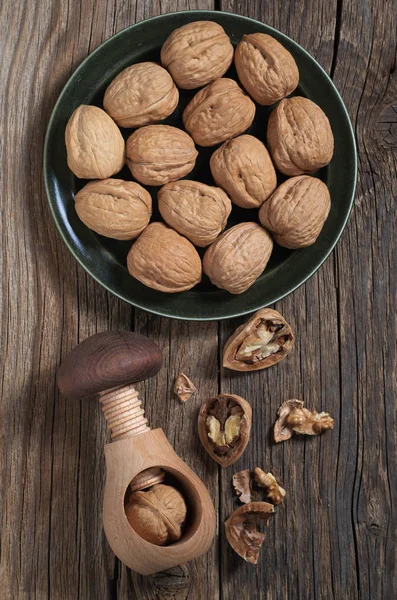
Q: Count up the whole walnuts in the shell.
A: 14